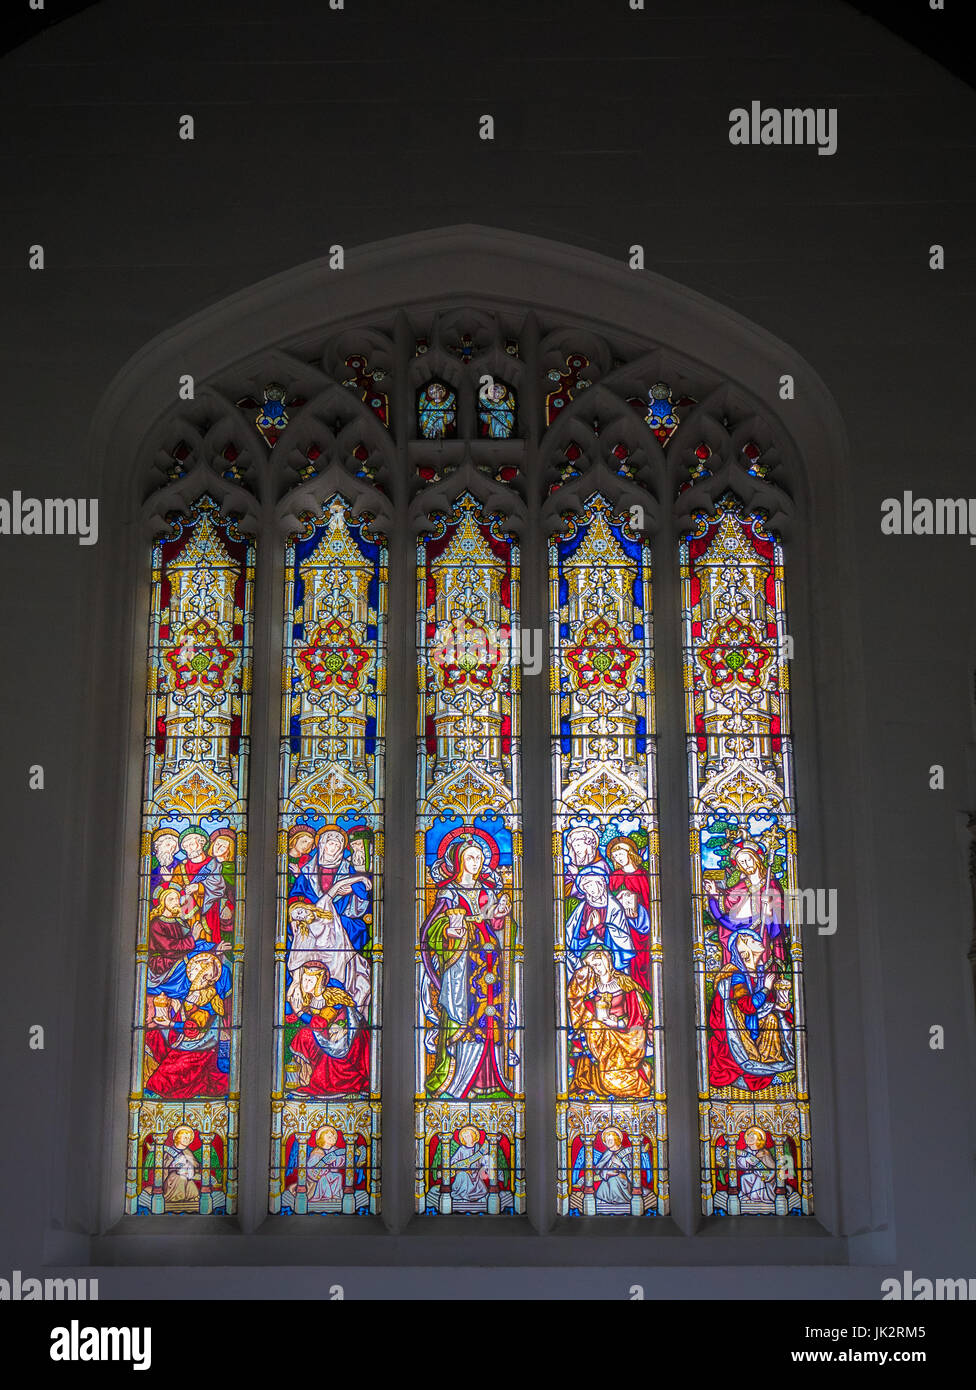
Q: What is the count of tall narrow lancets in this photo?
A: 5